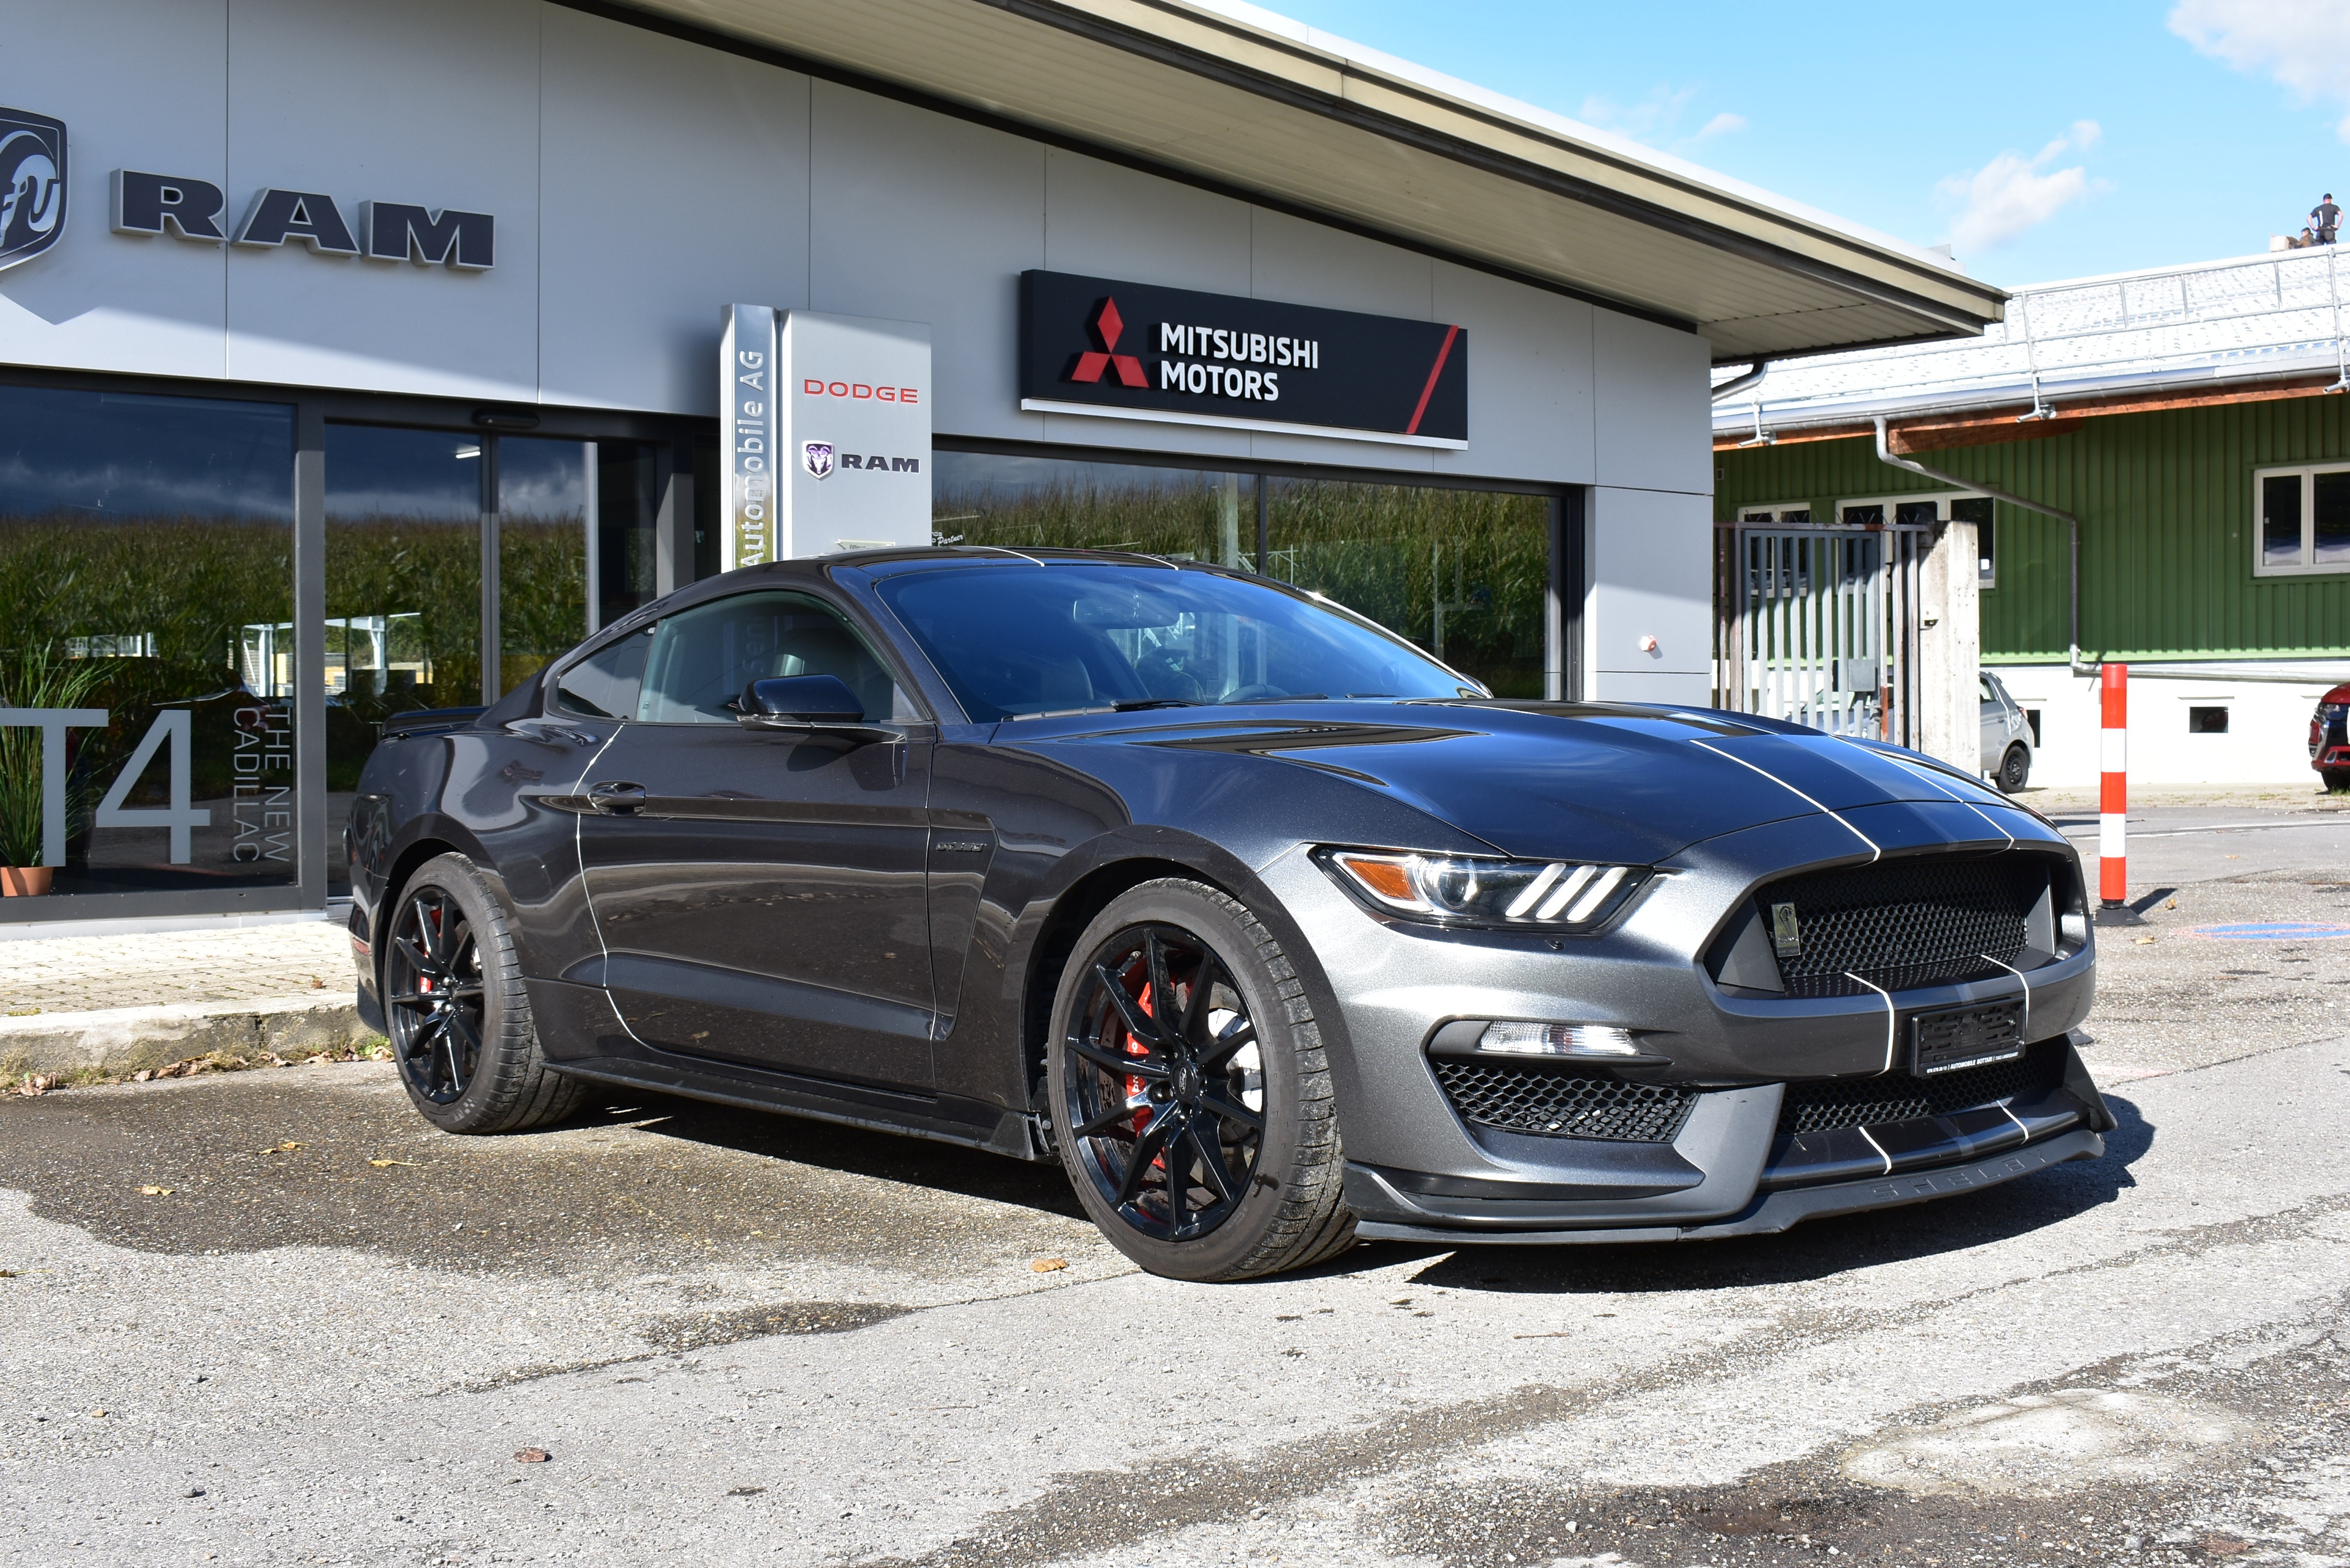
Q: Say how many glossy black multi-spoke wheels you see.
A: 2